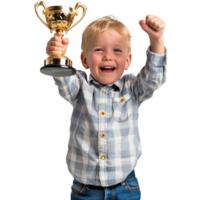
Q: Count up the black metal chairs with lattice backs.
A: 0